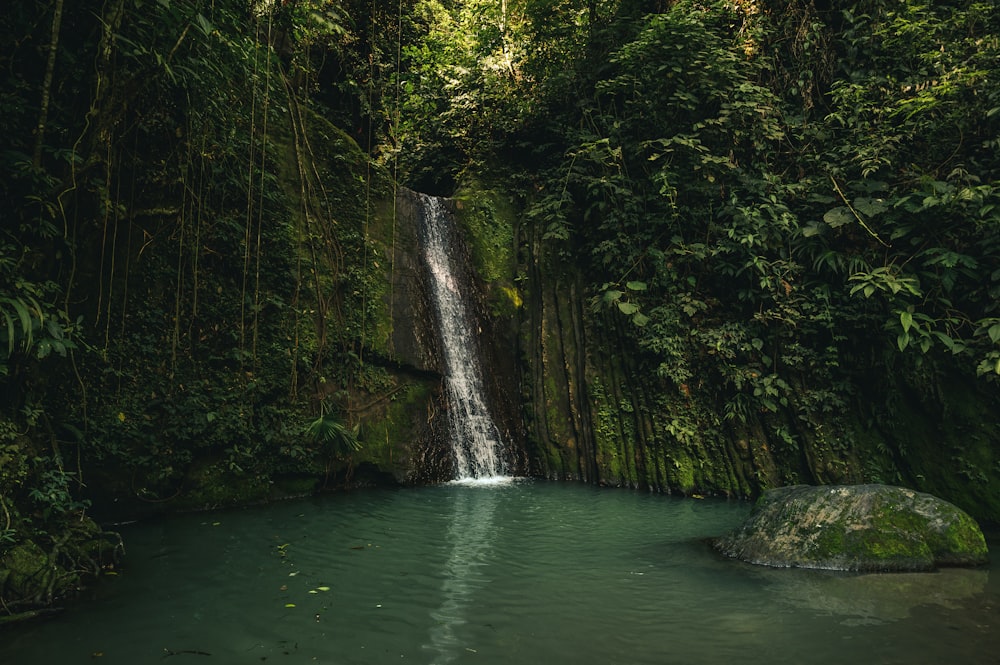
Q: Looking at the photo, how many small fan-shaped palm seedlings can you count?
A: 1